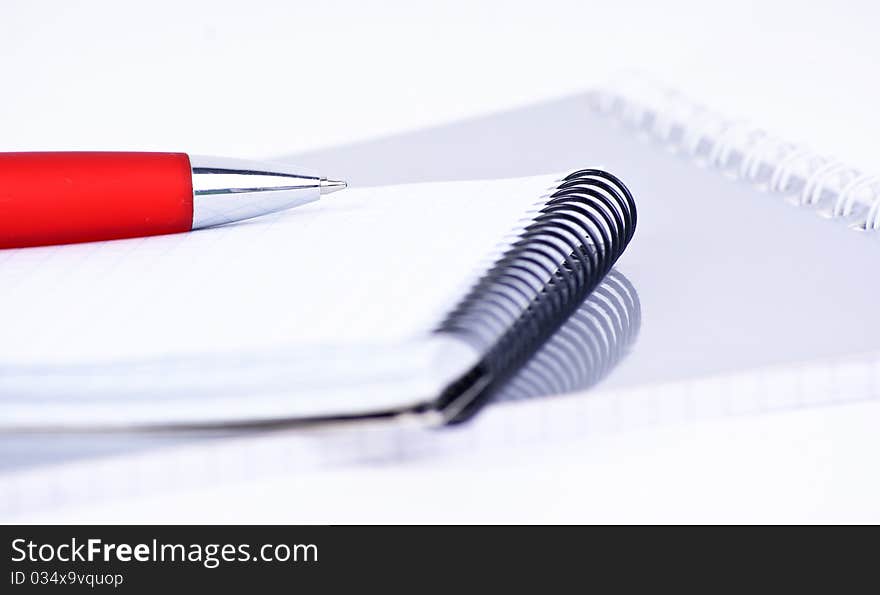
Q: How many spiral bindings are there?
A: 2